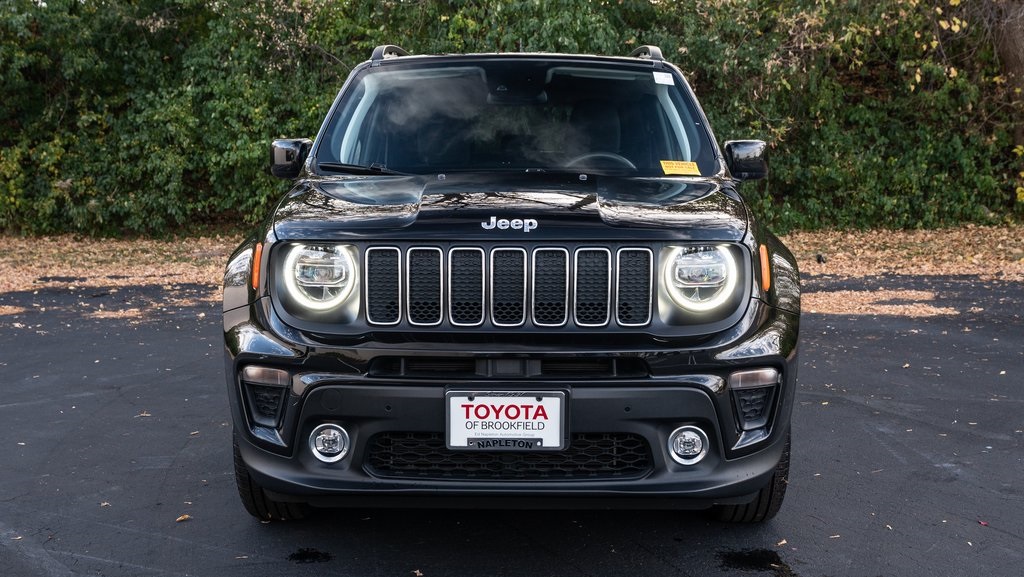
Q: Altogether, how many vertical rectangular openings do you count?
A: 7